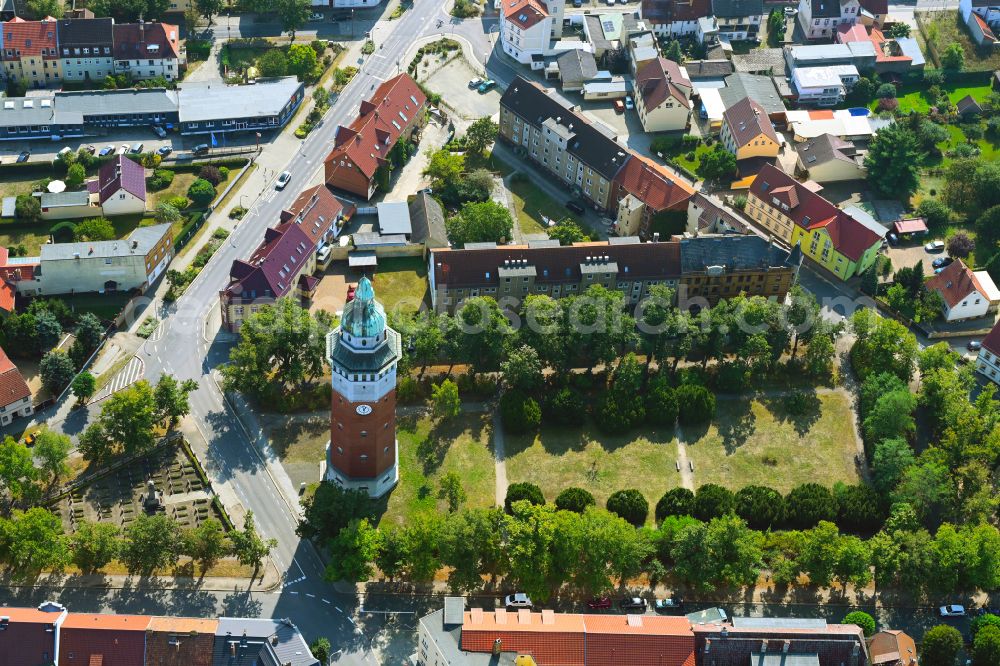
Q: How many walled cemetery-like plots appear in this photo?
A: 1